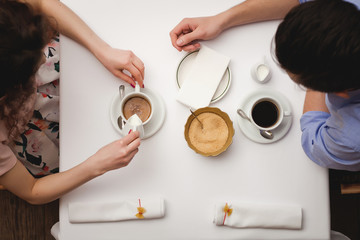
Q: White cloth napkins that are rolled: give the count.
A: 2